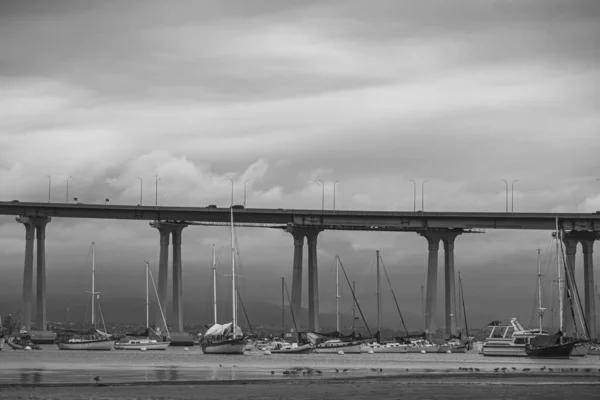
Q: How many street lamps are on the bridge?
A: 12